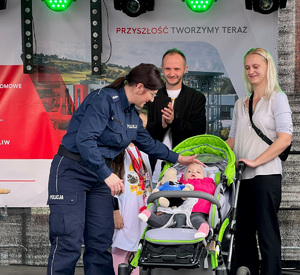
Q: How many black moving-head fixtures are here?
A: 2